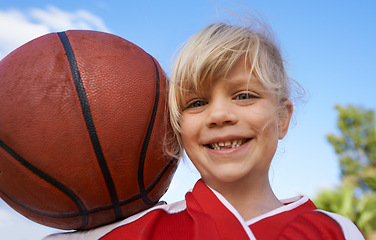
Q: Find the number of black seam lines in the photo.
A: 4